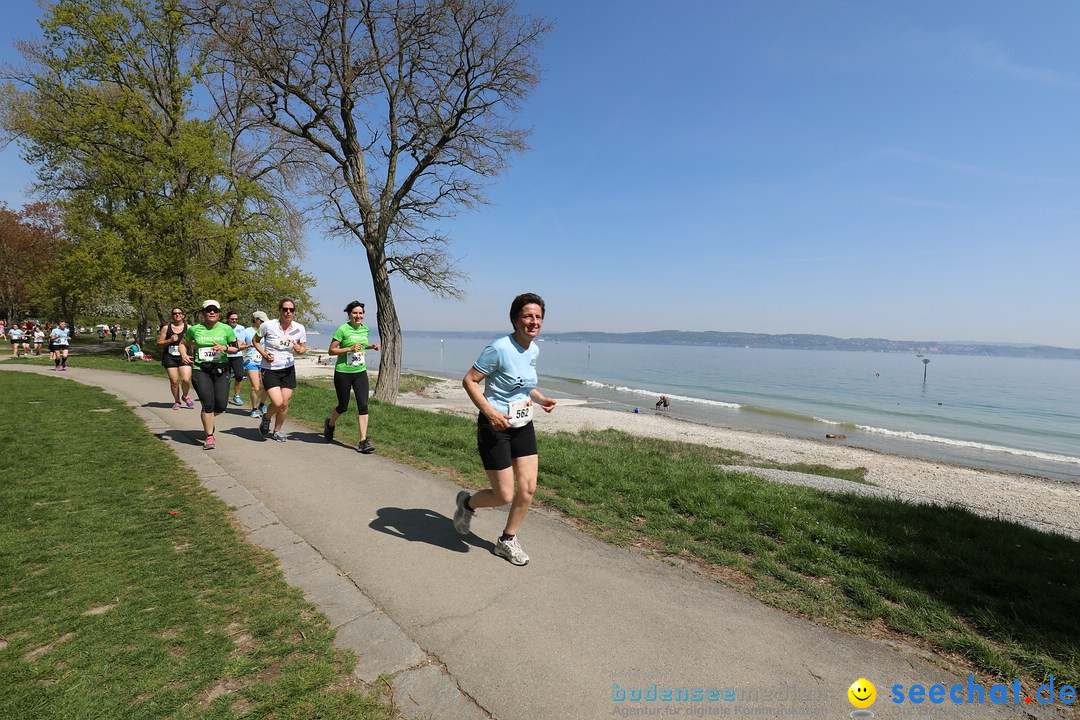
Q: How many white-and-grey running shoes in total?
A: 2